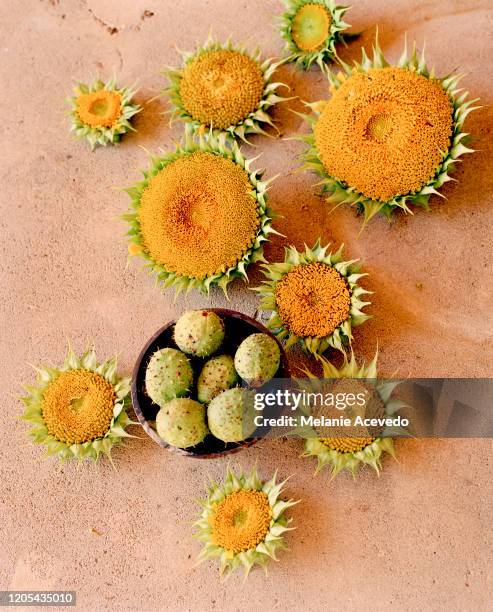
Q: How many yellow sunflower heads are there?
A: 9